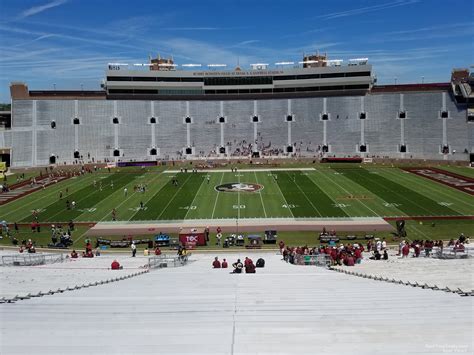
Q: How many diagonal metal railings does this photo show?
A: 2